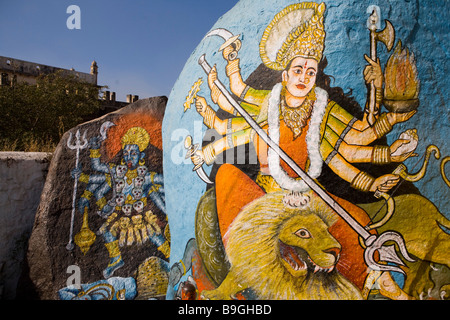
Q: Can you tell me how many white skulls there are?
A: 8